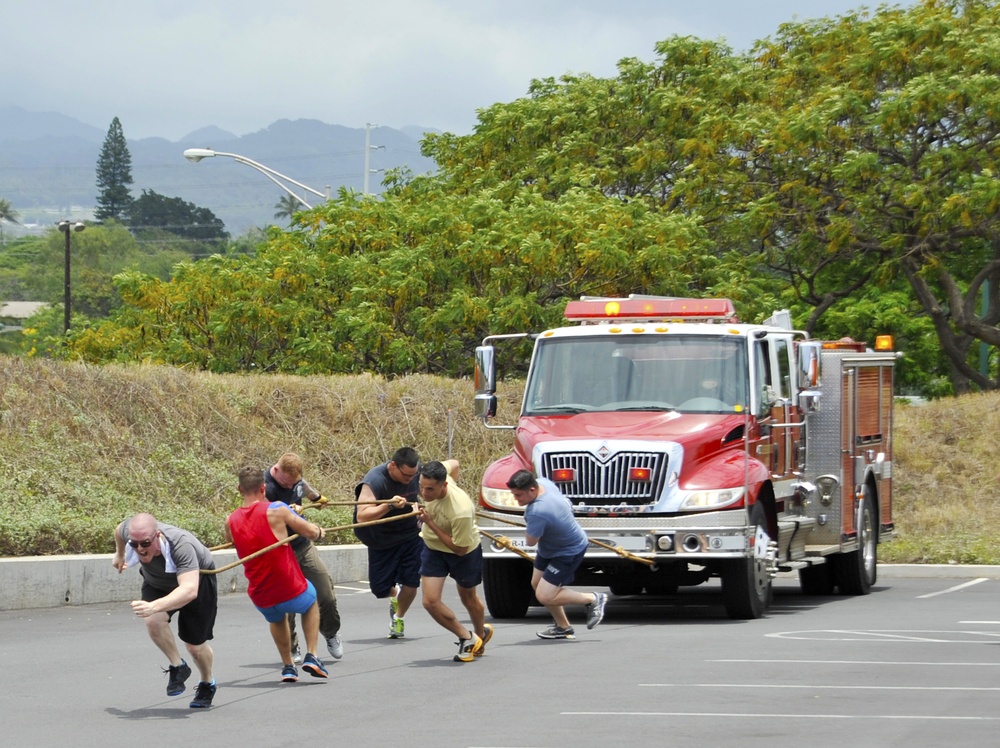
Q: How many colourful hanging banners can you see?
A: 0